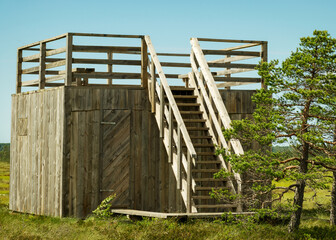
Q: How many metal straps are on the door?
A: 2